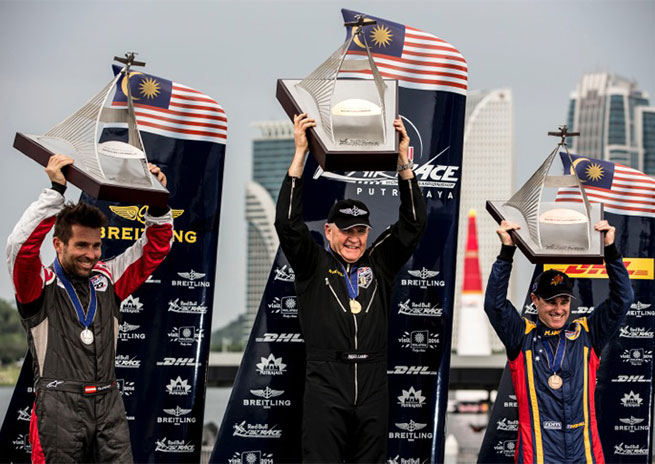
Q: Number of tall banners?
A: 3